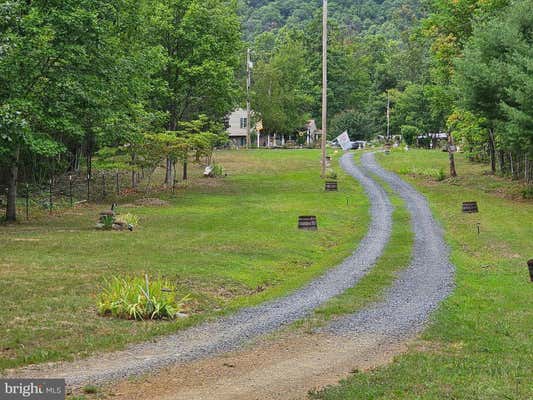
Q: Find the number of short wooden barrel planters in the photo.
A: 4